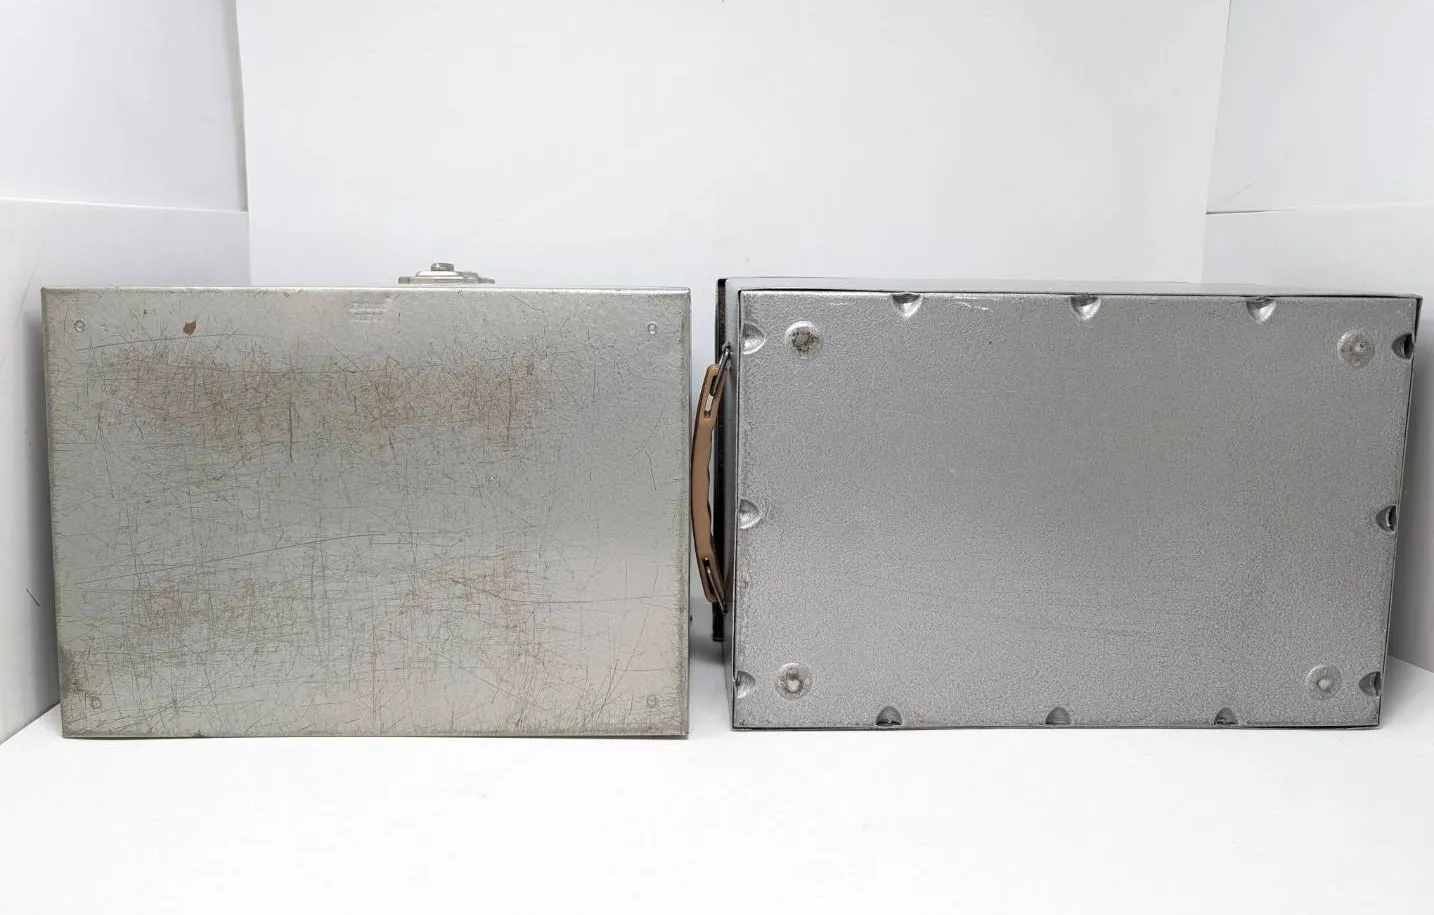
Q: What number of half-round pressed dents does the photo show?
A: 12